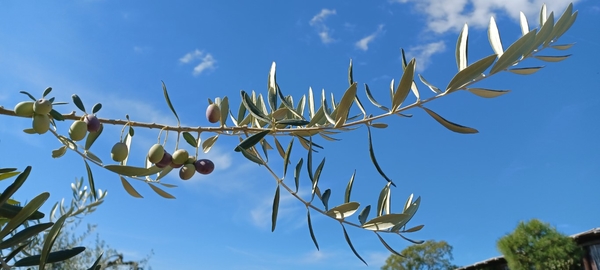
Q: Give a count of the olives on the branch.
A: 14